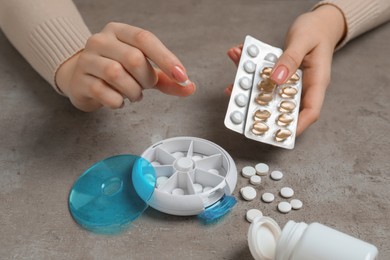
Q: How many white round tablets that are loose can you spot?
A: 11